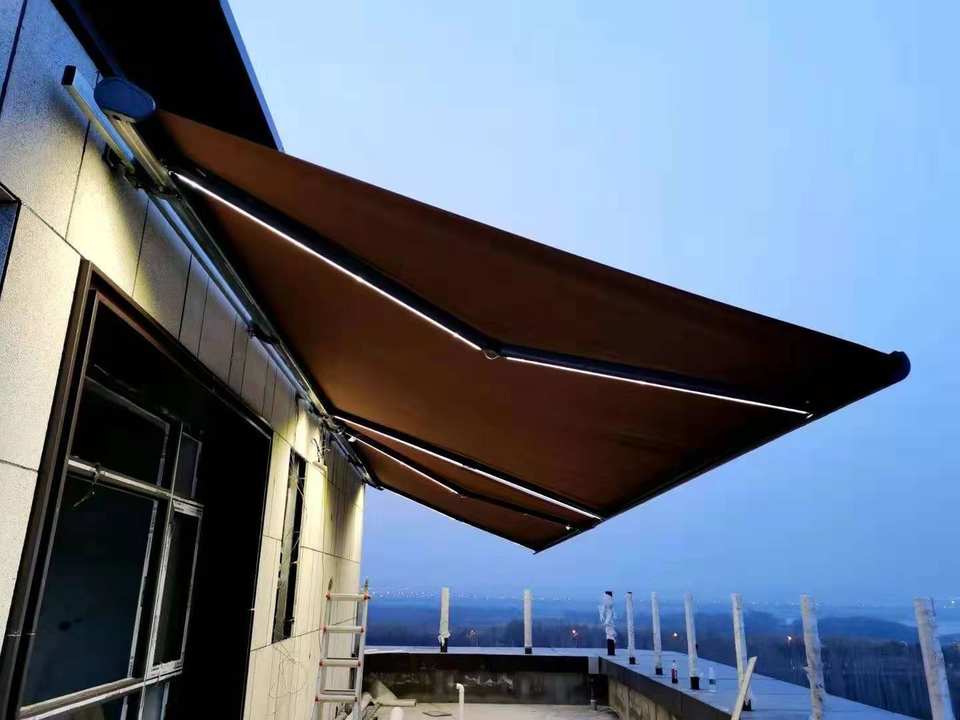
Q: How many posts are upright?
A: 9